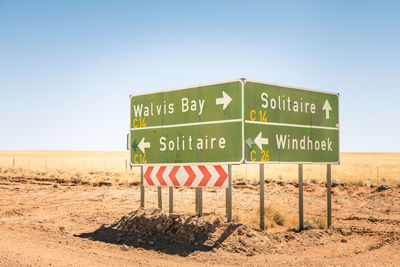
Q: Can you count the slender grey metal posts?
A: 8